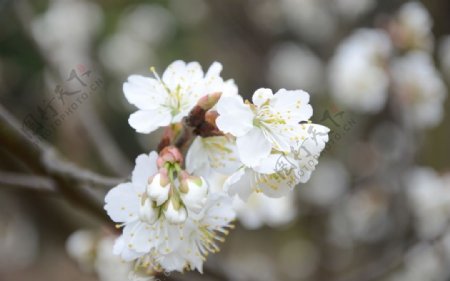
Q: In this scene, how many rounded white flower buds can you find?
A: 4